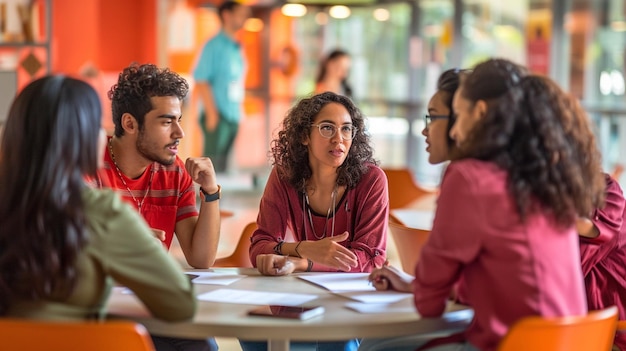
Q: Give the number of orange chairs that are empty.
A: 3